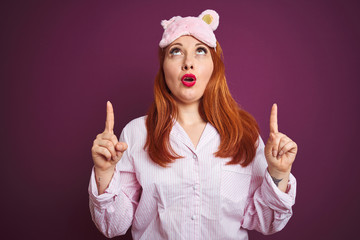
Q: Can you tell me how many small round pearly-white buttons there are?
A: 3